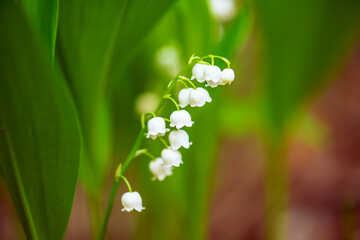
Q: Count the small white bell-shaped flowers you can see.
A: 11